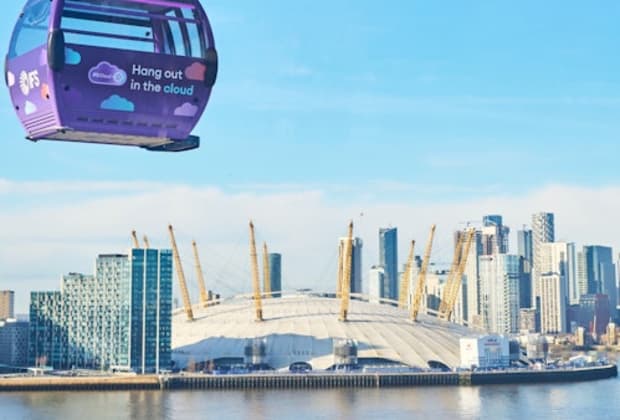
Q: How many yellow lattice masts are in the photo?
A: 12